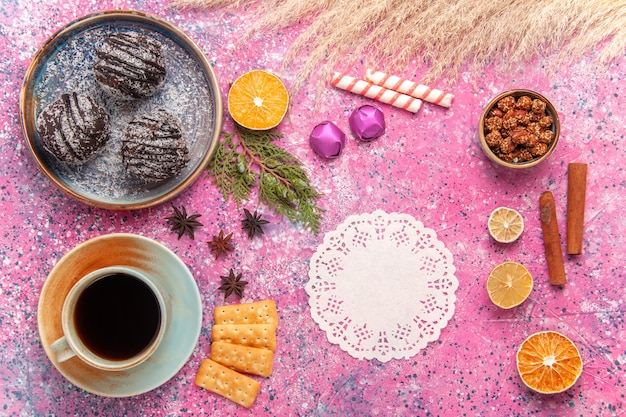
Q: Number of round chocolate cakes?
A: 3